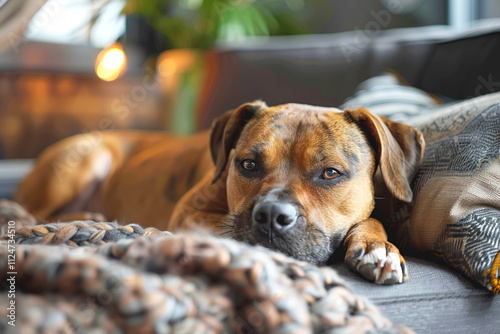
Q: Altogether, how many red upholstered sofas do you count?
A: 0